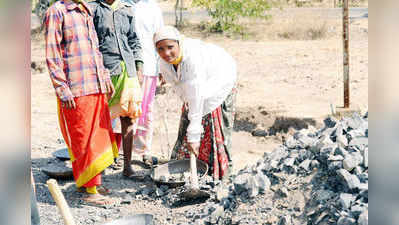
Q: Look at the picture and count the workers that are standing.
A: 3